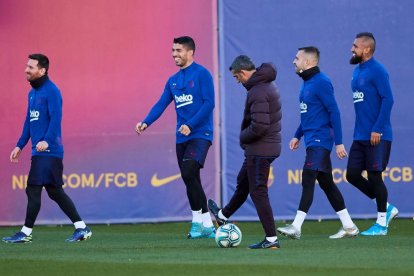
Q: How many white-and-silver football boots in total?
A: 2